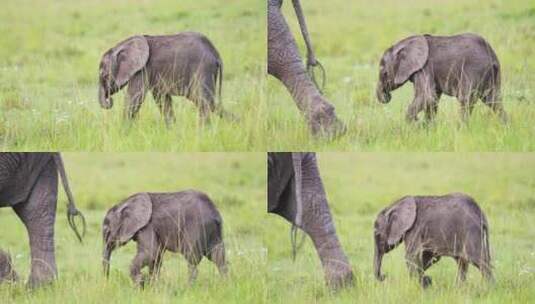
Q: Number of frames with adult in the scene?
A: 3